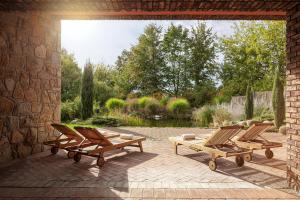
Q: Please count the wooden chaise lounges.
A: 4